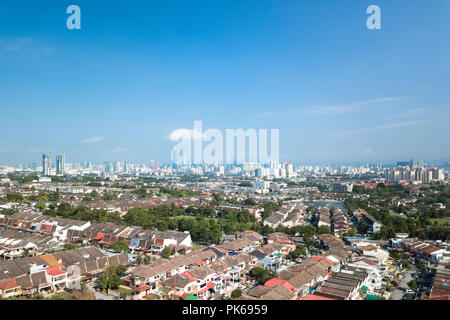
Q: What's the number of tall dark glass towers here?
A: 2